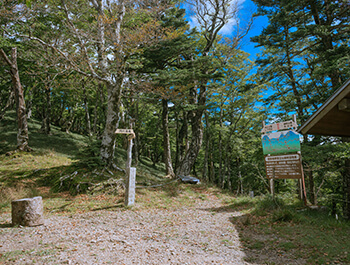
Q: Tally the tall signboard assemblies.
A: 1